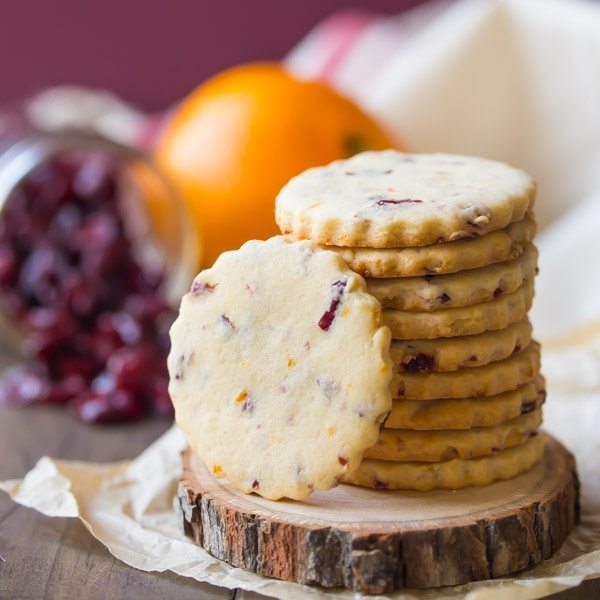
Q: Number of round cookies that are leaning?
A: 1